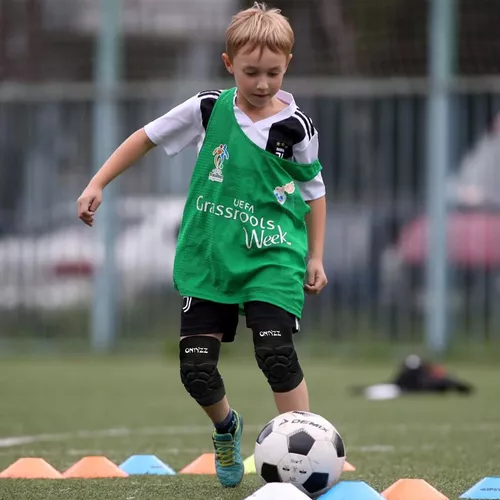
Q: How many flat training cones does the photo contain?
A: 10